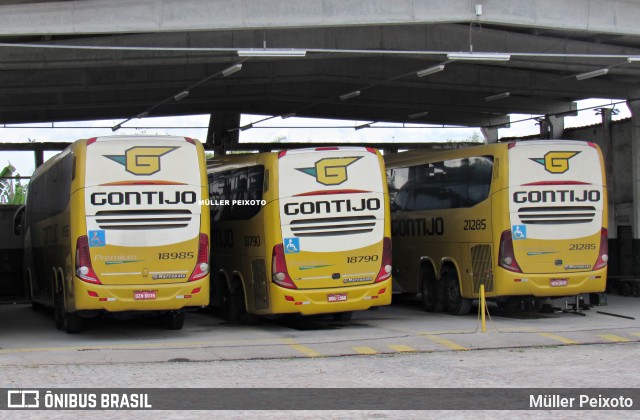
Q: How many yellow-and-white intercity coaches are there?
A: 3